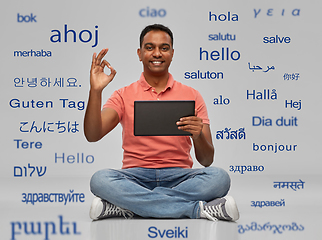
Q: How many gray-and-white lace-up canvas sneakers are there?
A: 2